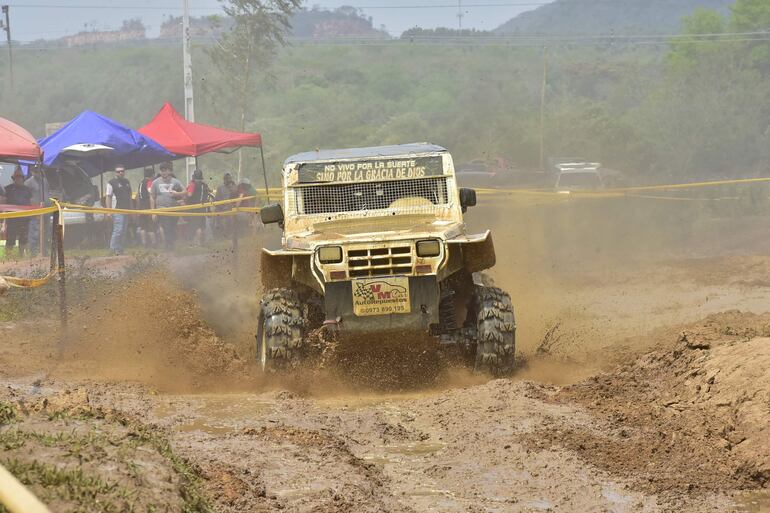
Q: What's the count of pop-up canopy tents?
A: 3